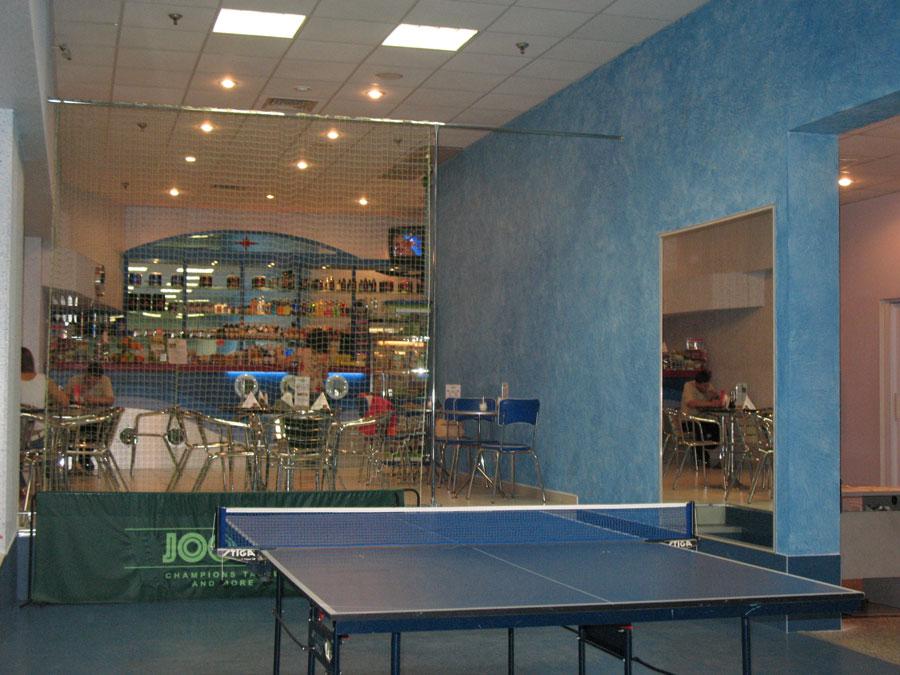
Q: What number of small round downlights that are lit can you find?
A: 10